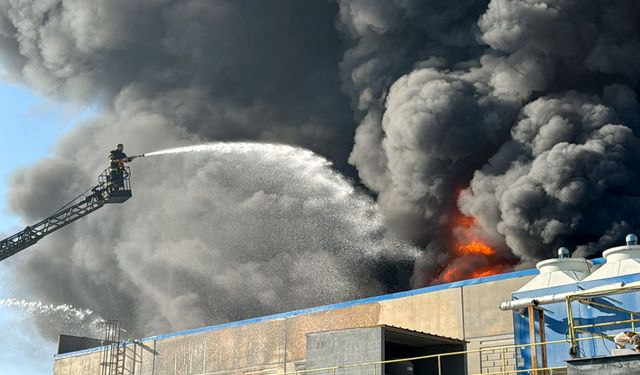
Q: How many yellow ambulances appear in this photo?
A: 0